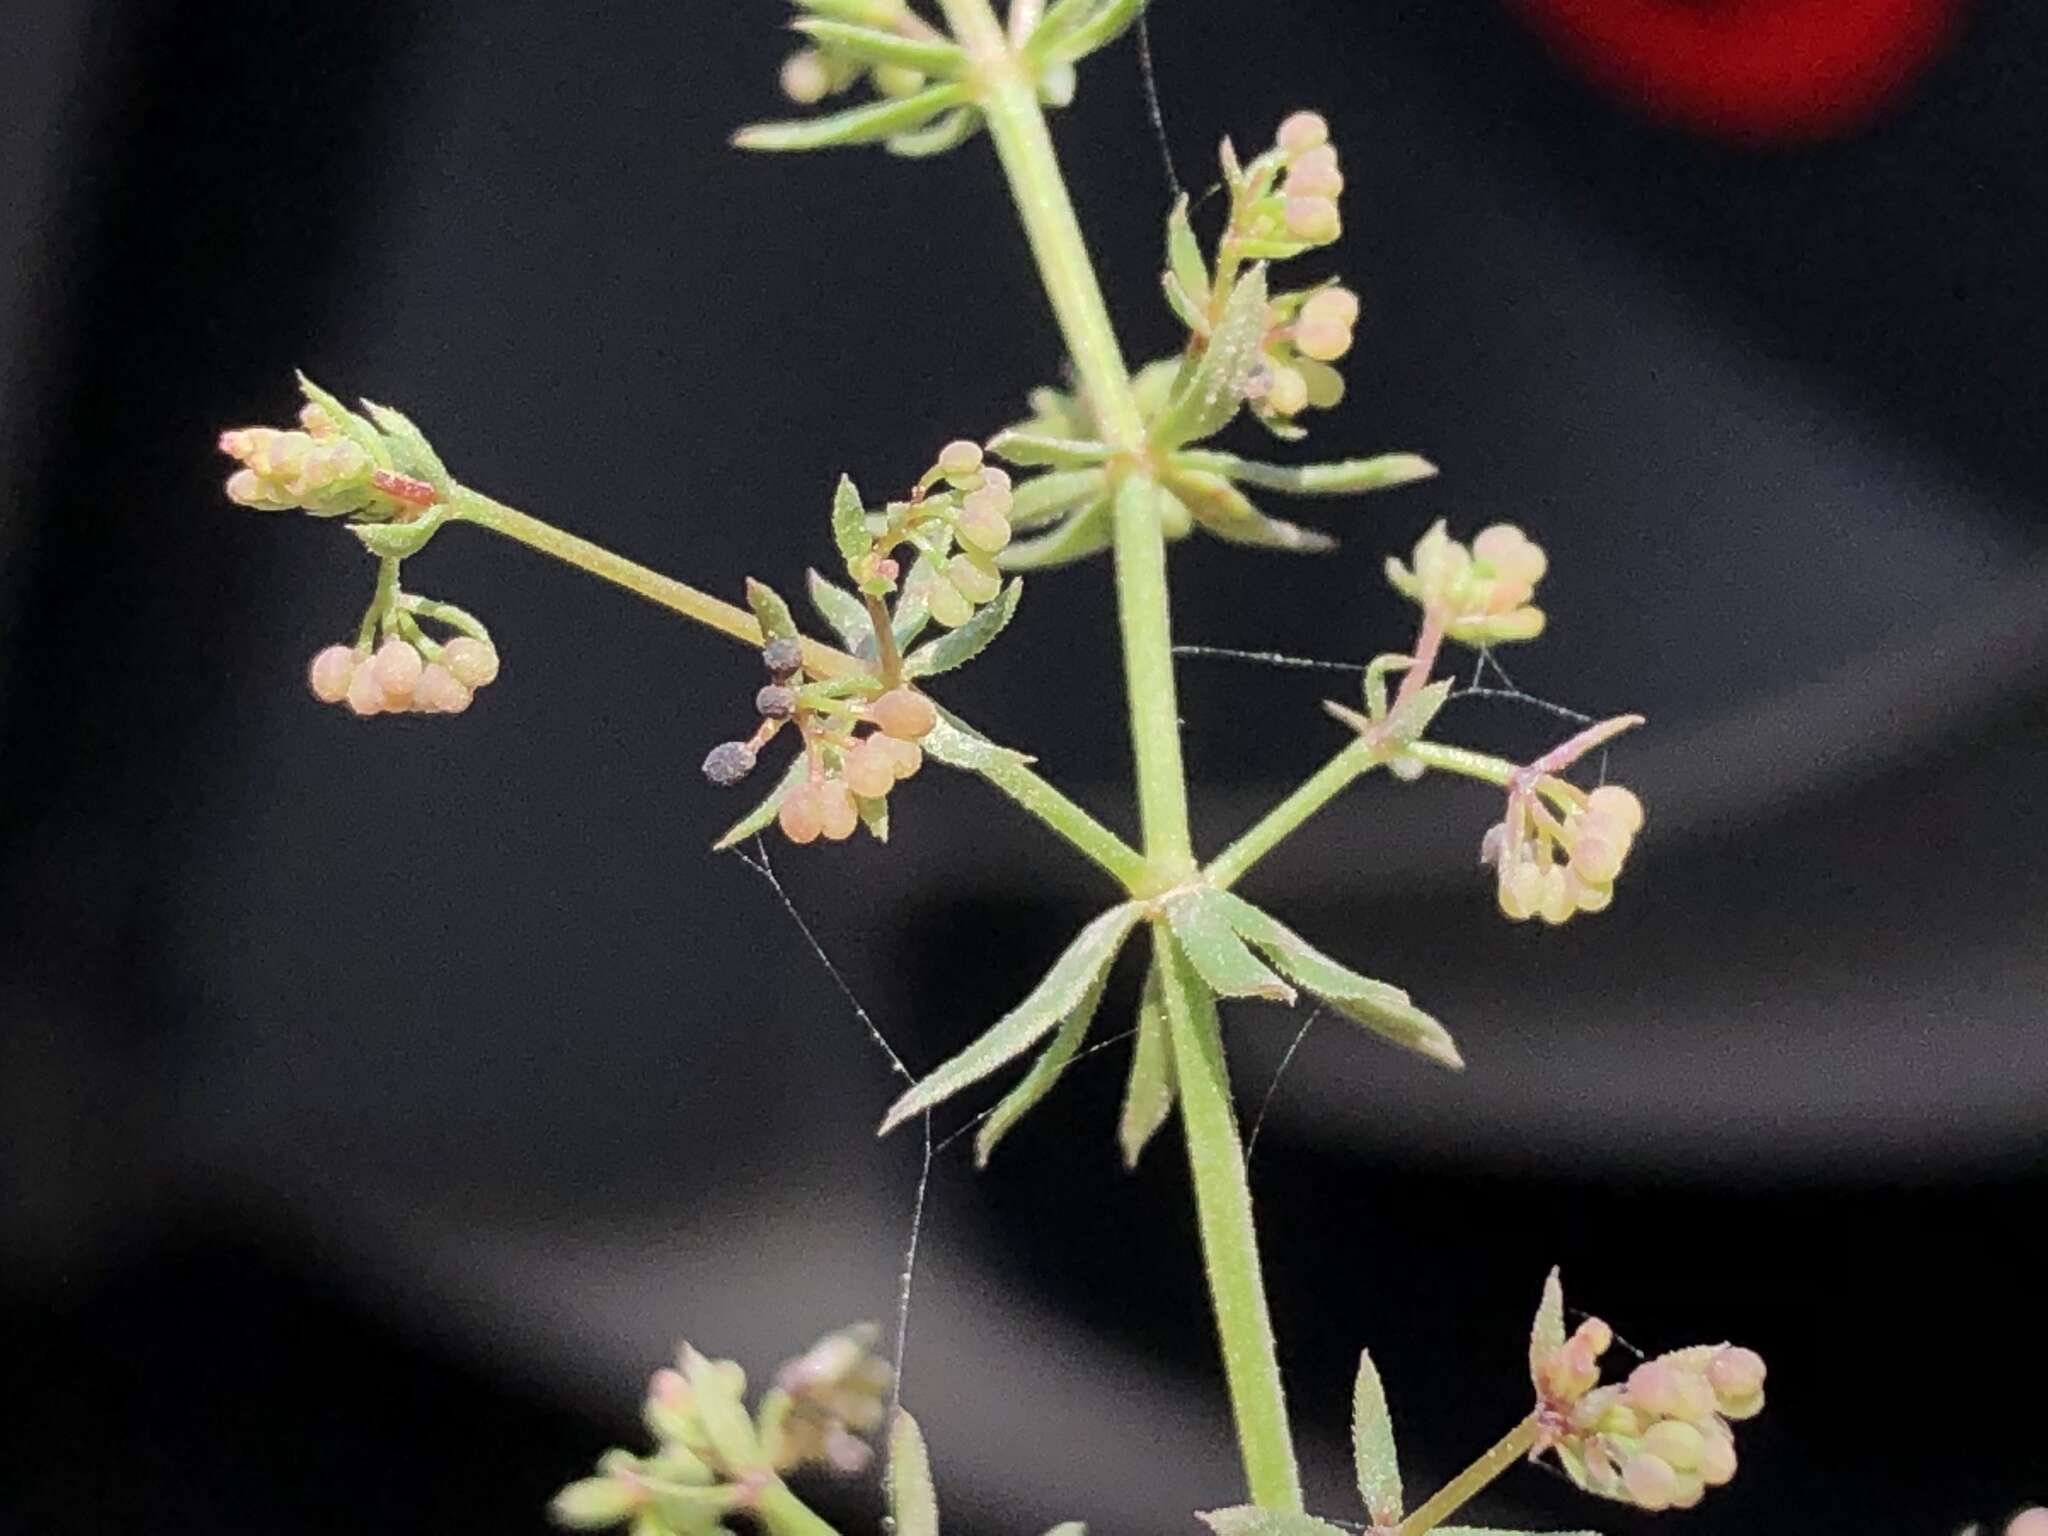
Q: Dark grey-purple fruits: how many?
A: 3